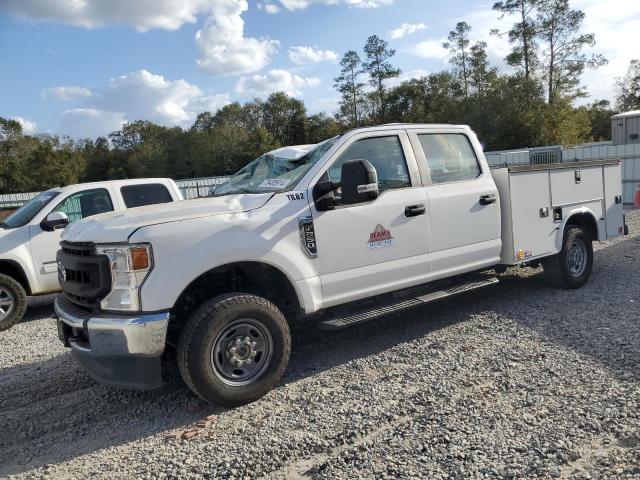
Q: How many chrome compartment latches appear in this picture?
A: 3